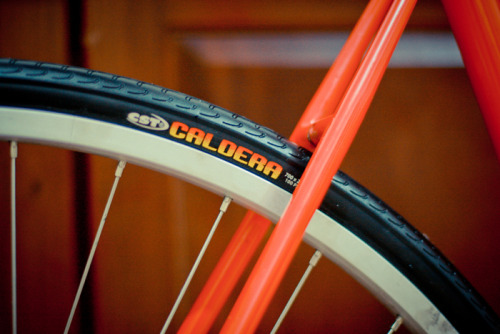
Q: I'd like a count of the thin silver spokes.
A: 5